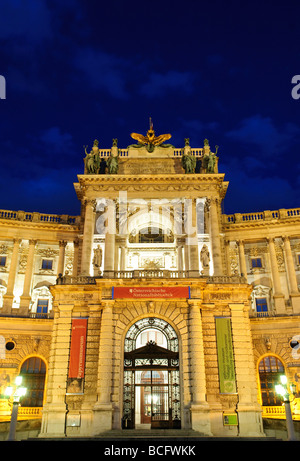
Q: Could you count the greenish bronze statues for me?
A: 4